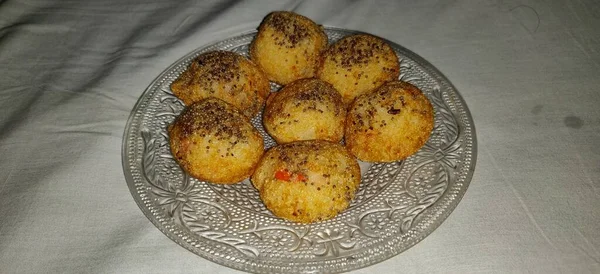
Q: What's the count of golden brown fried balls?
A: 7